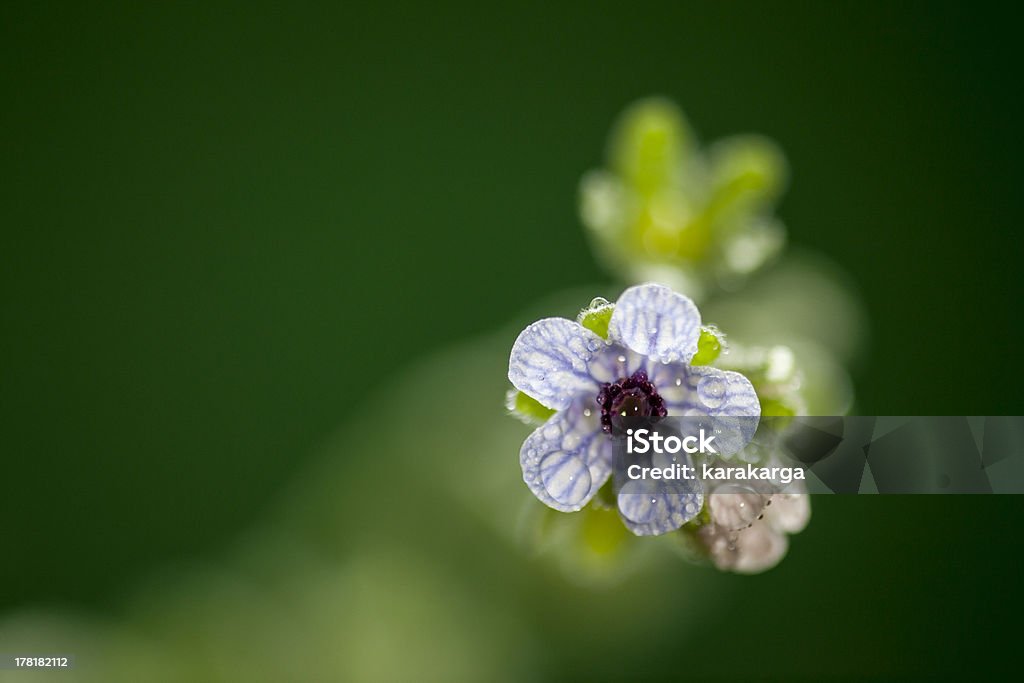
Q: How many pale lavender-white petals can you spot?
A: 5